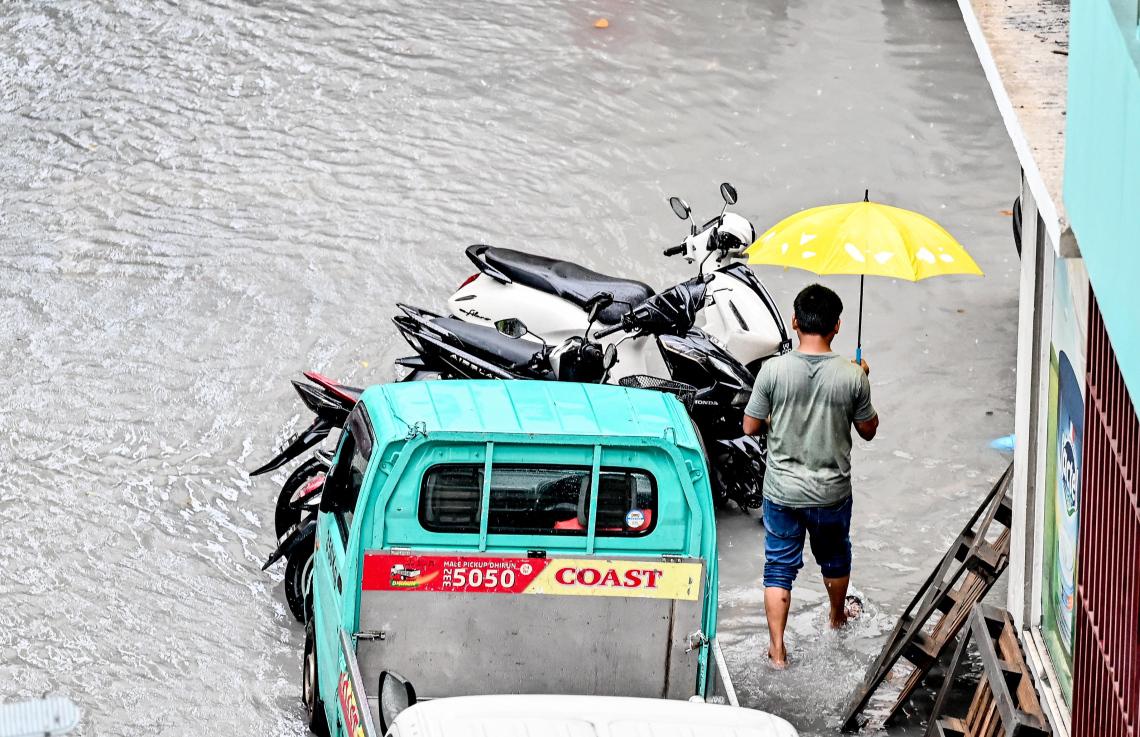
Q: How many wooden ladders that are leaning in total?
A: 2